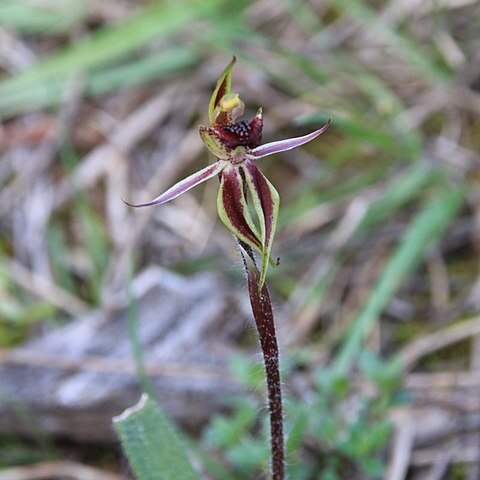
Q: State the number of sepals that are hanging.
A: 2